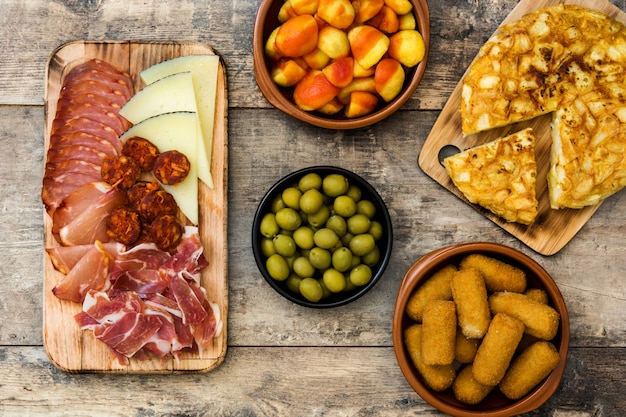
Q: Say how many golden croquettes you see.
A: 11